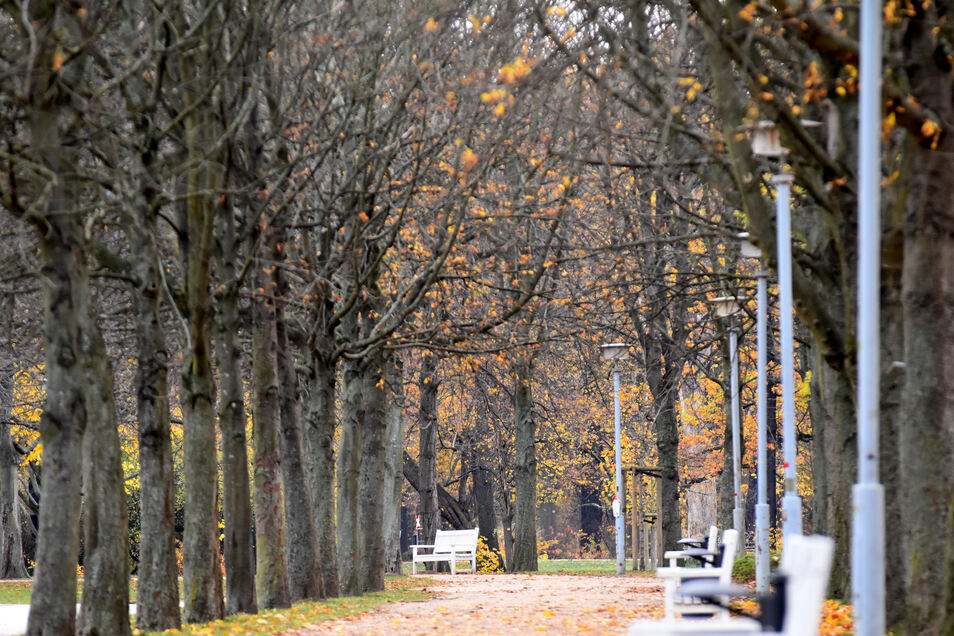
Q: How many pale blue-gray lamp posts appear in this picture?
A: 5